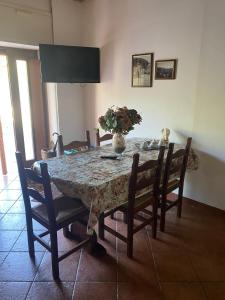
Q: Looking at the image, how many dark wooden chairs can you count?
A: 5